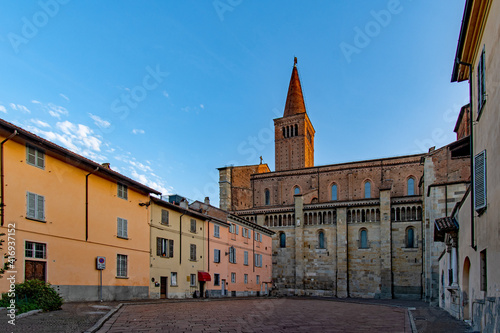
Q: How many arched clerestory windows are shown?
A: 5